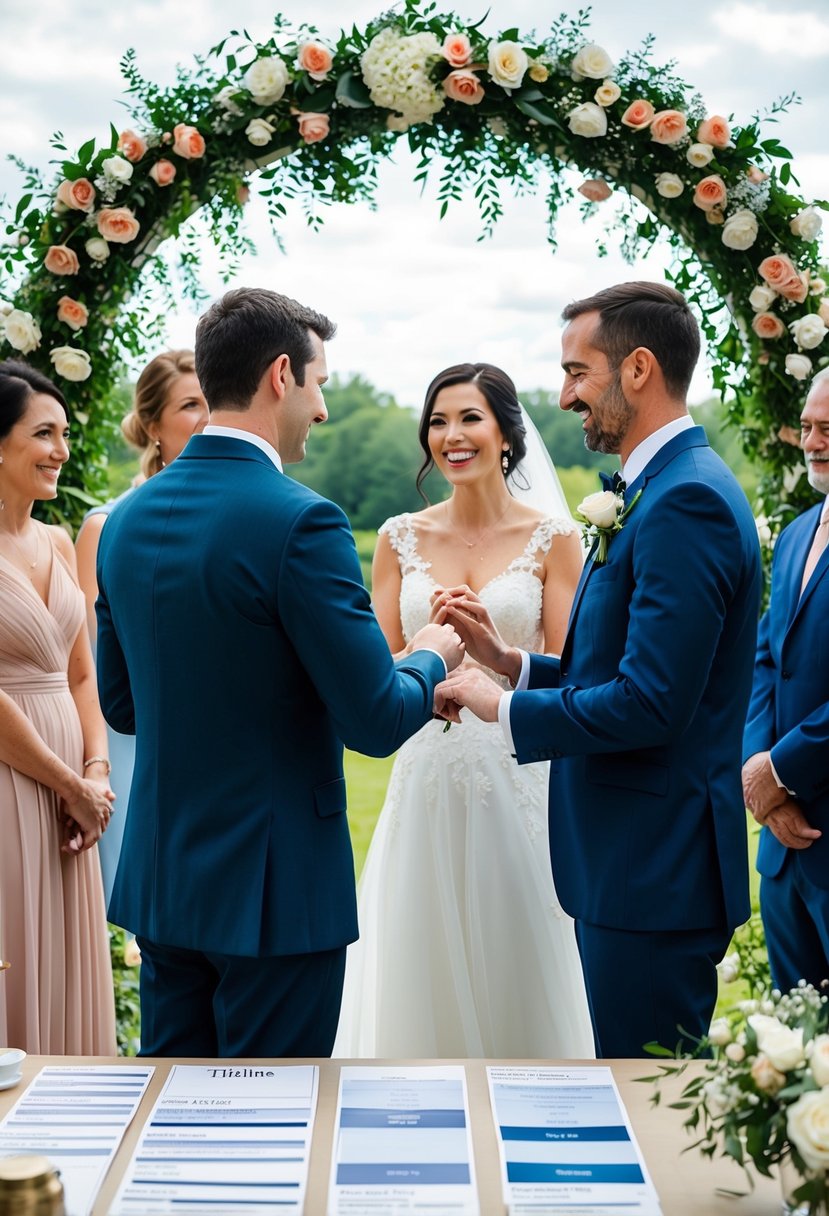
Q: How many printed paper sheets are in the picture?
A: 4